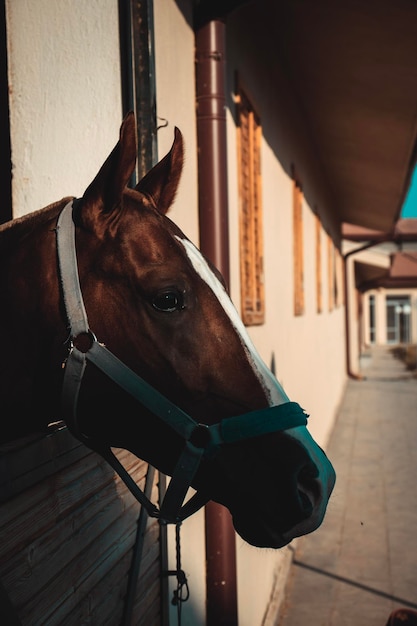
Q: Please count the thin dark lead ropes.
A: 1